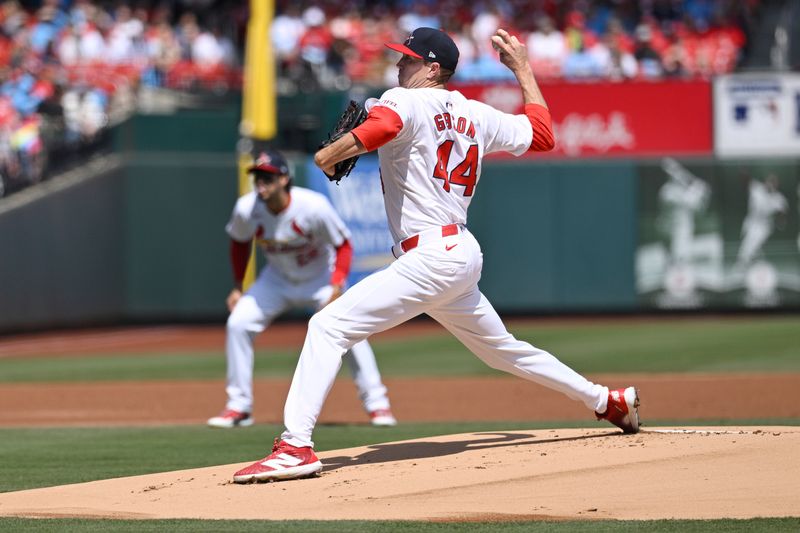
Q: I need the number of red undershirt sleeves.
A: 4